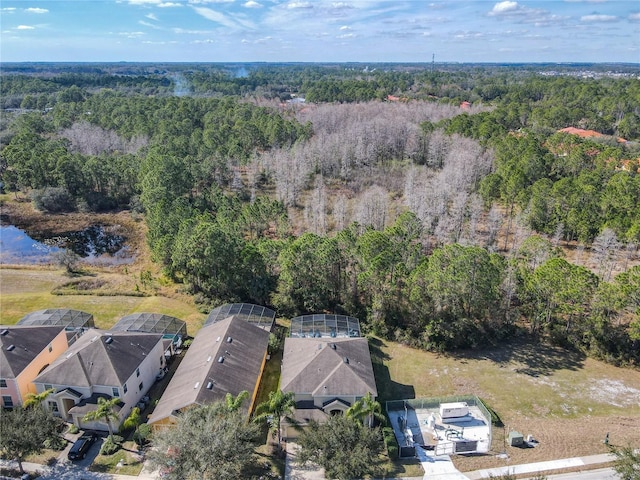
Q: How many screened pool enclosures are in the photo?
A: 4